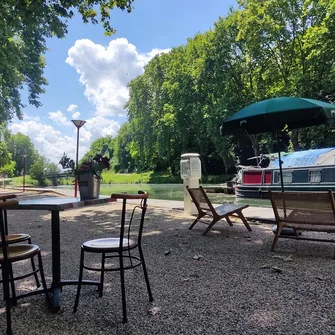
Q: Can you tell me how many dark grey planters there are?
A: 1